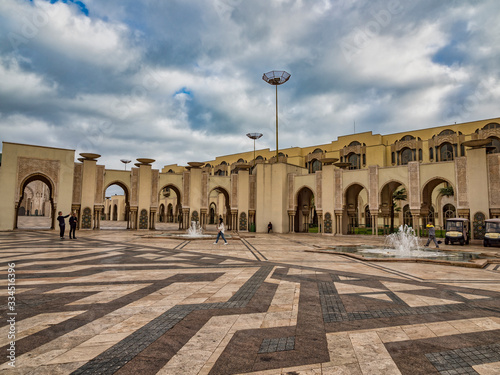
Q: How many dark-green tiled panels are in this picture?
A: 6